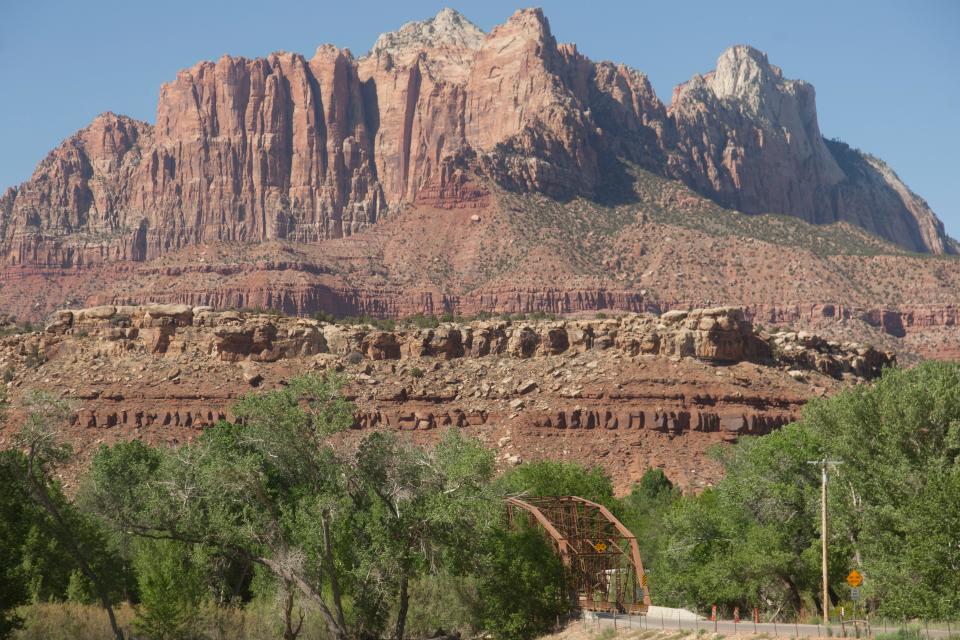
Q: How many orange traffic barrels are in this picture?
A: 3